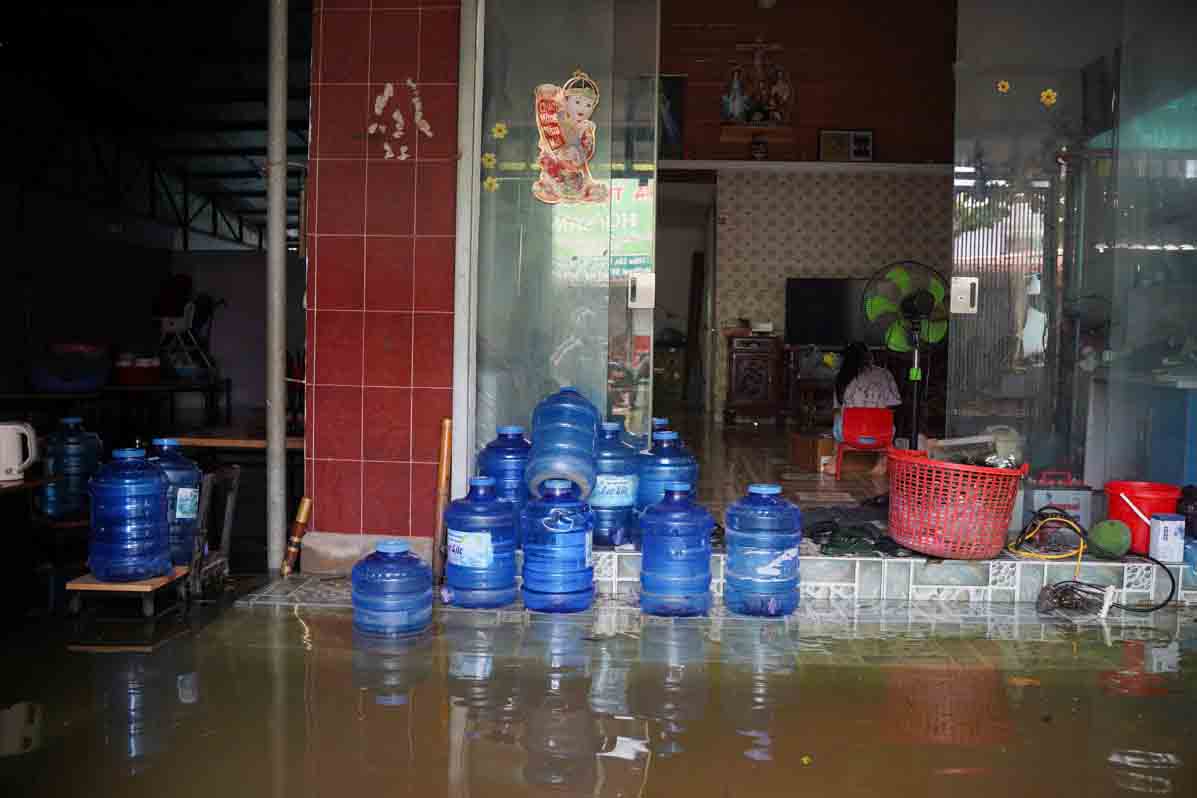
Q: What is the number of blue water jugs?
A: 13